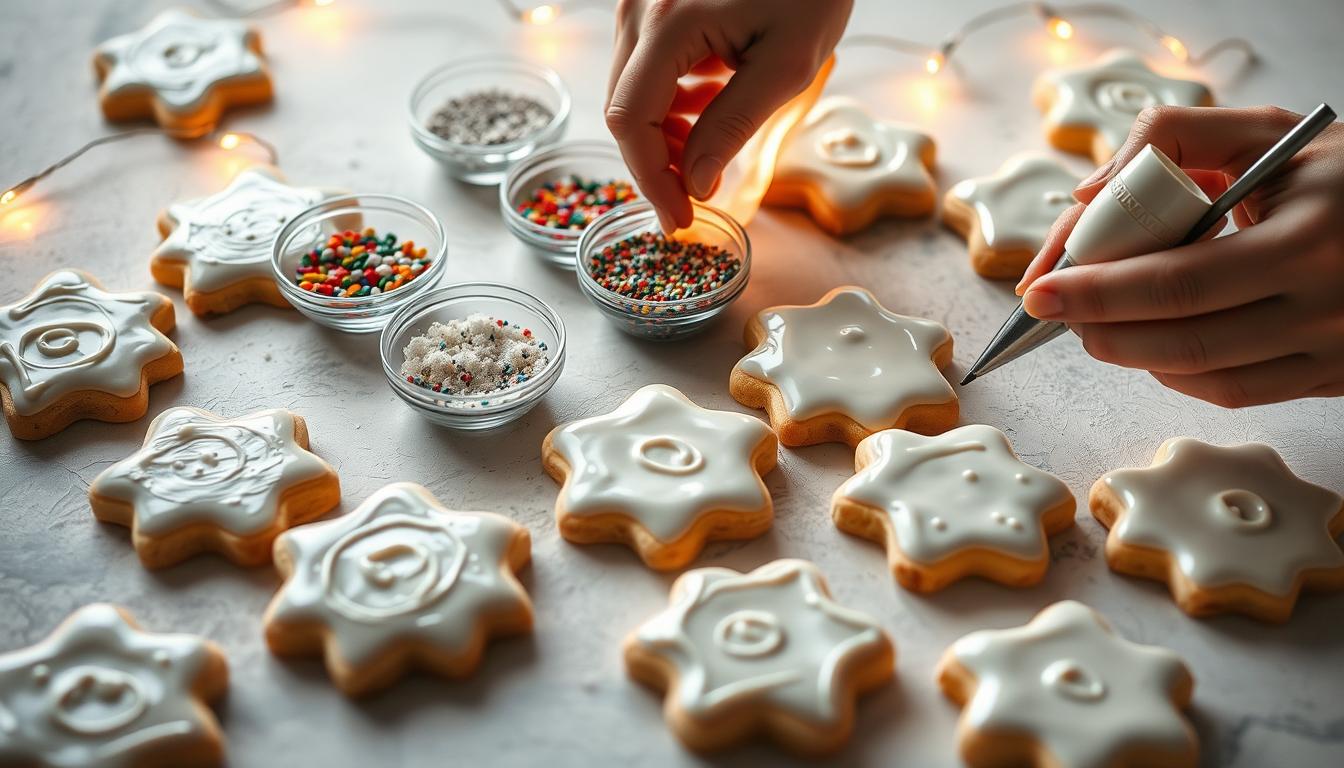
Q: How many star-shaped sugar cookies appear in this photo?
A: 15